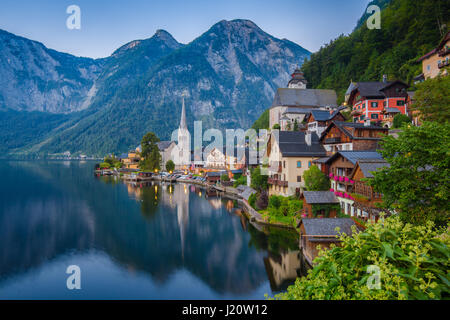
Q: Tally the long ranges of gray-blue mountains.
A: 1